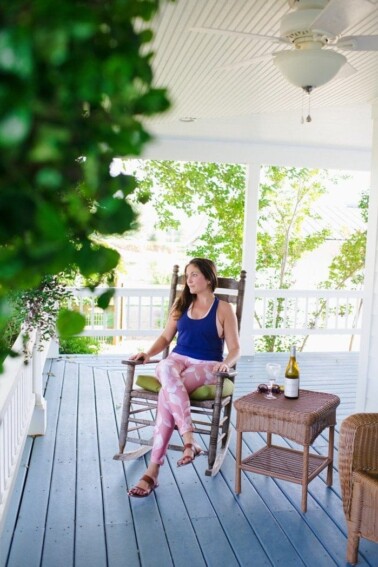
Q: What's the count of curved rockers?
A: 2